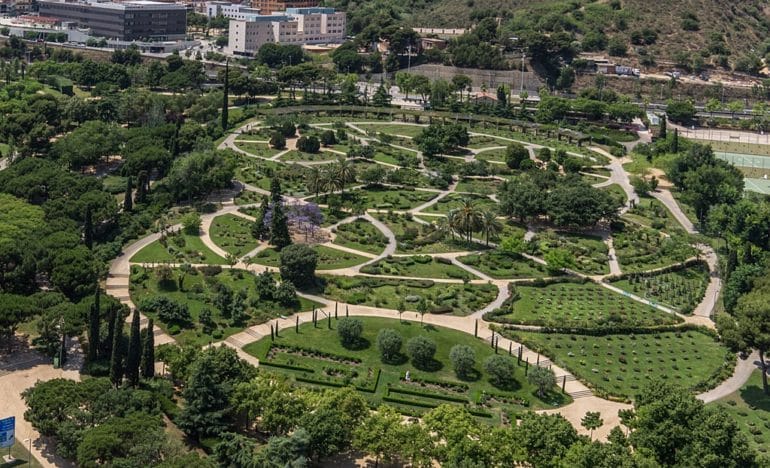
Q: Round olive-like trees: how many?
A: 6